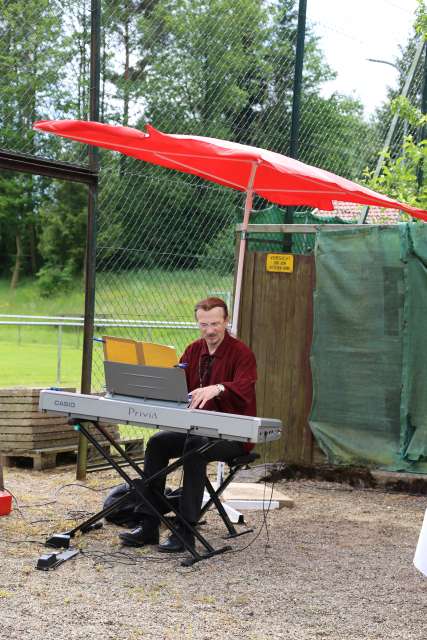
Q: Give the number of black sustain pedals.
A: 2